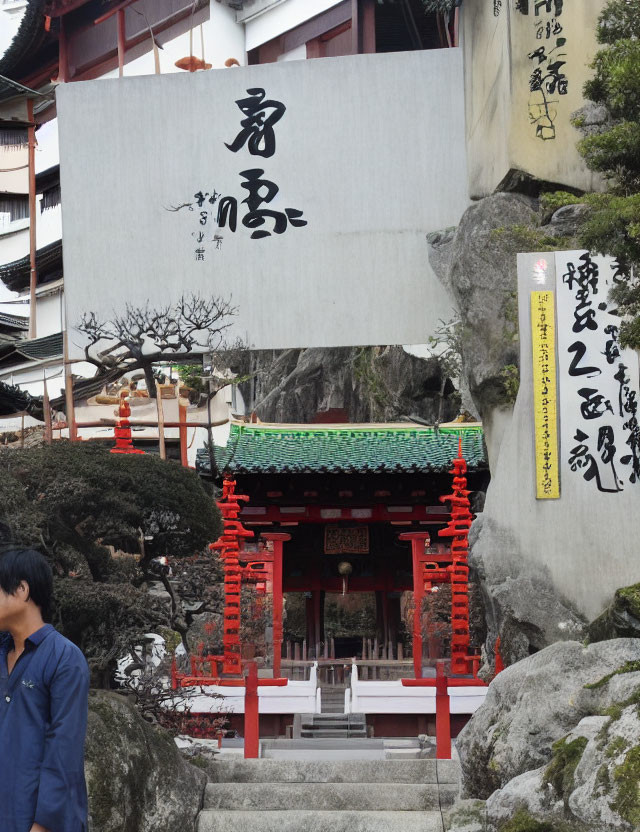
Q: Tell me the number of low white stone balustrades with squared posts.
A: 2